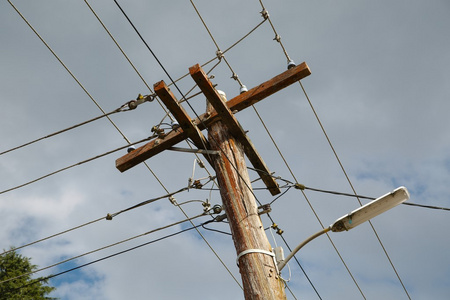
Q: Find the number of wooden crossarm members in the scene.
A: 3